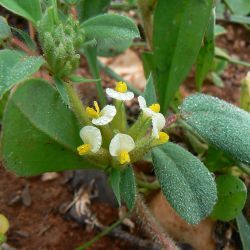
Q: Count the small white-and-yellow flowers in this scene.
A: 6